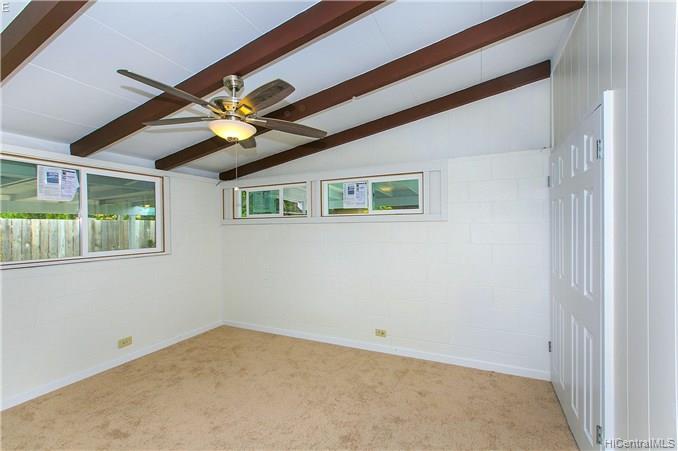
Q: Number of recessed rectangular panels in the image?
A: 12